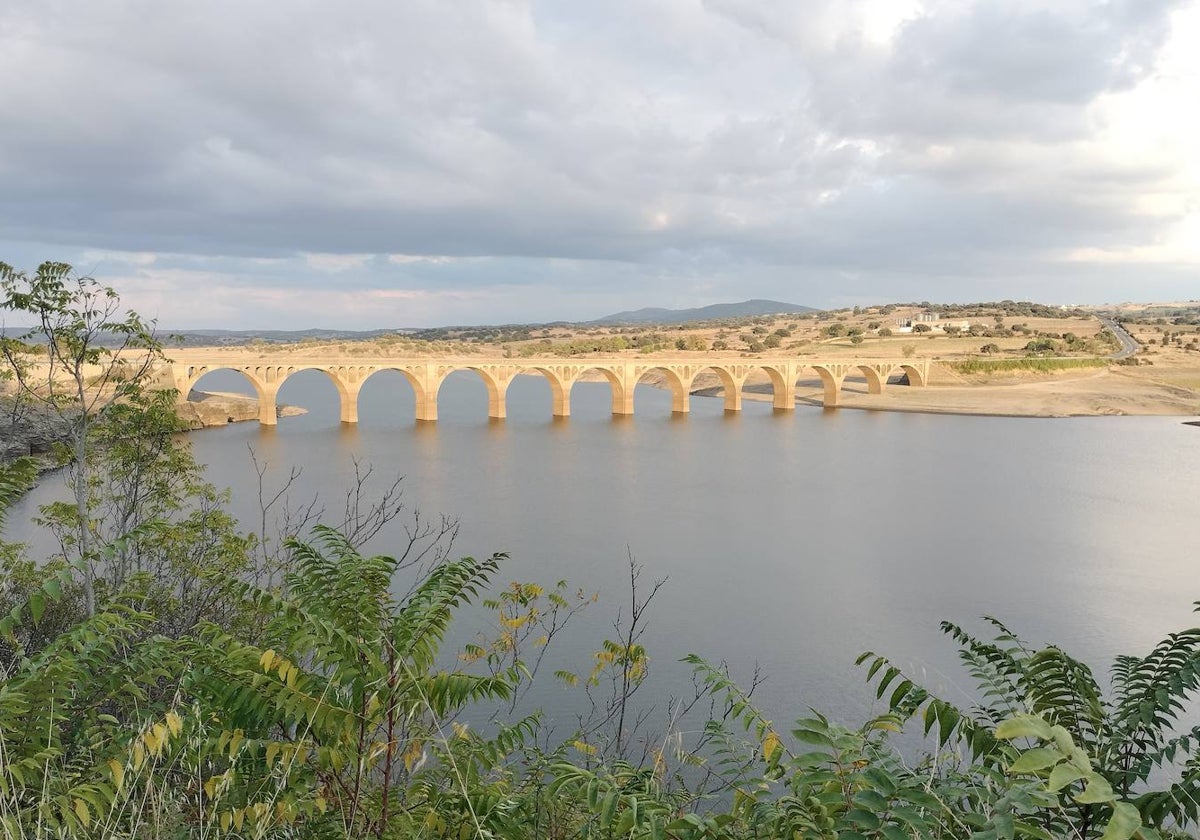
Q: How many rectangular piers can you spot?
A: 11